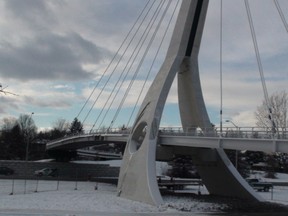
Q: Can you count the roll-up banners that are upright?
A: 0